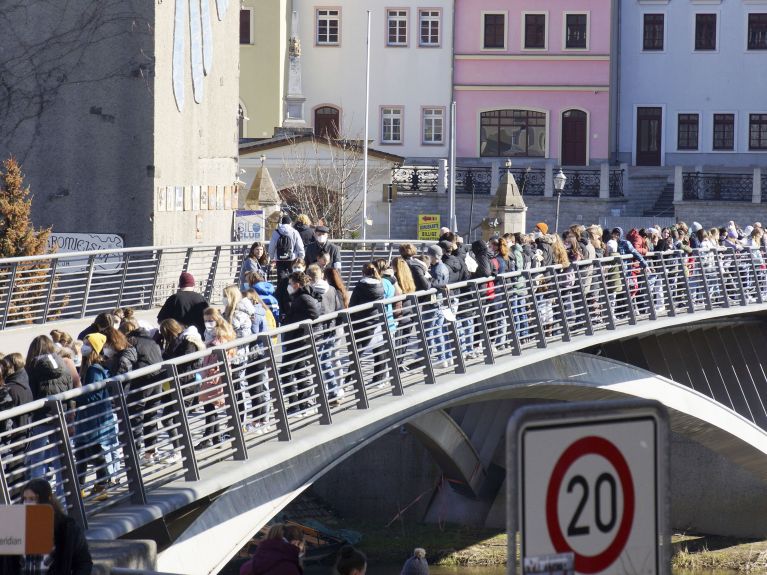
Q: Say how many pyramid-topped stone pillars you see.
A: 2